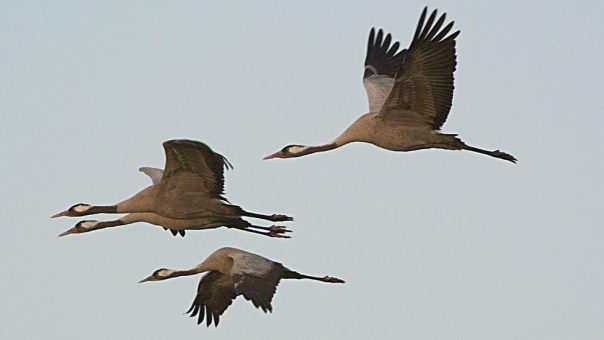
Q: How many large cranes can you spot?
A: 4